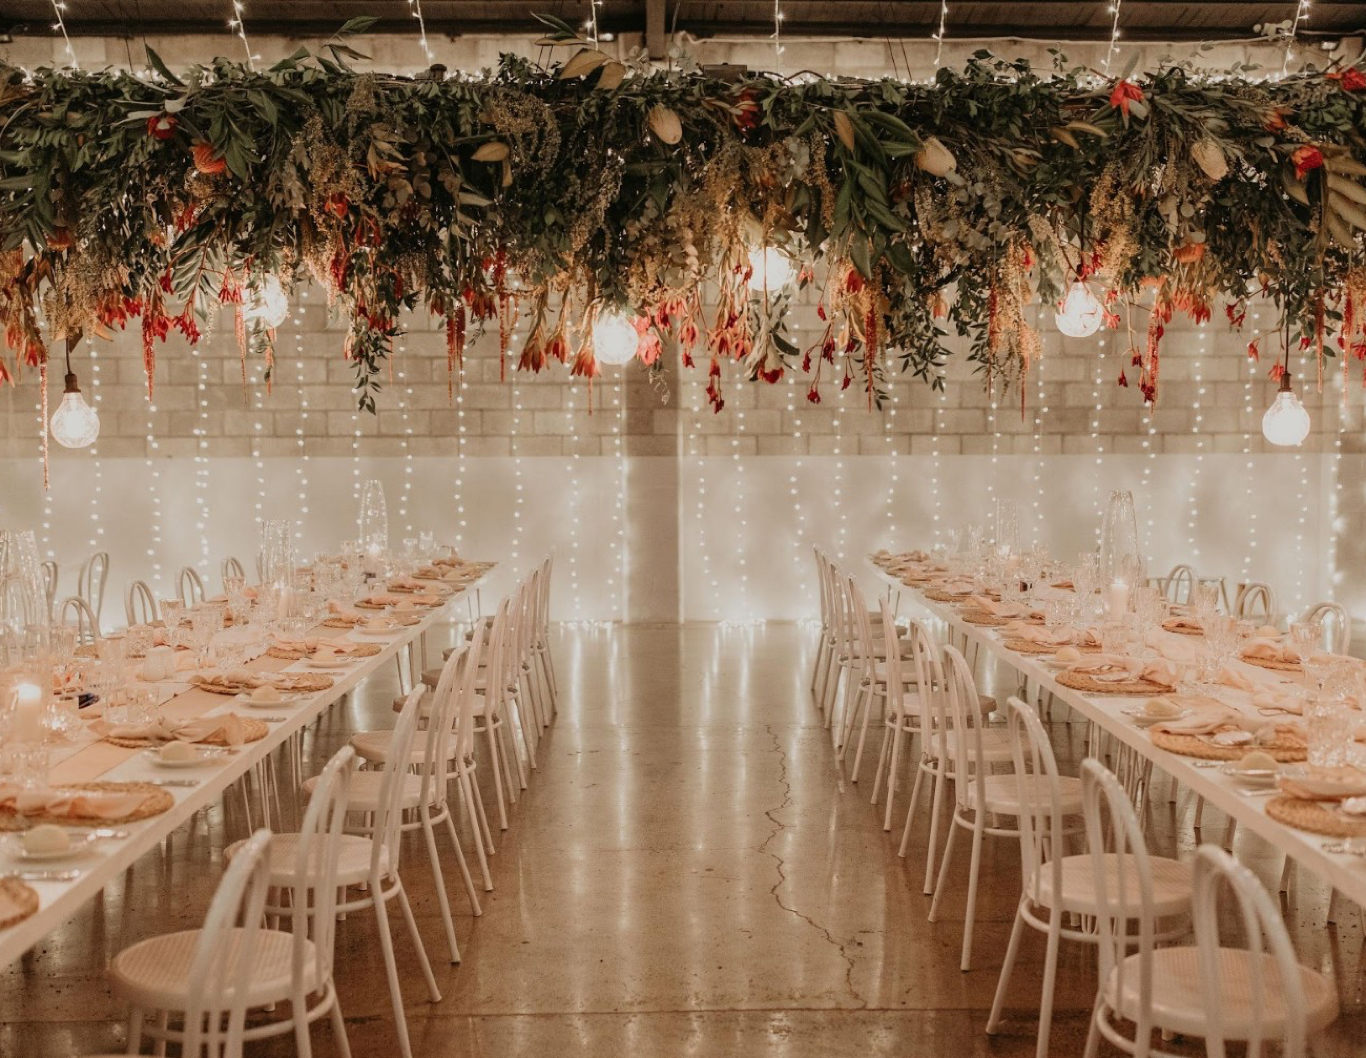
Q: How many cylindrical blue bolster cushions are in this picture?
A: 0